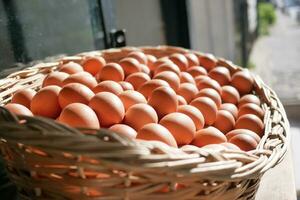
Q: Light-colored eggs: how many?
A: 0